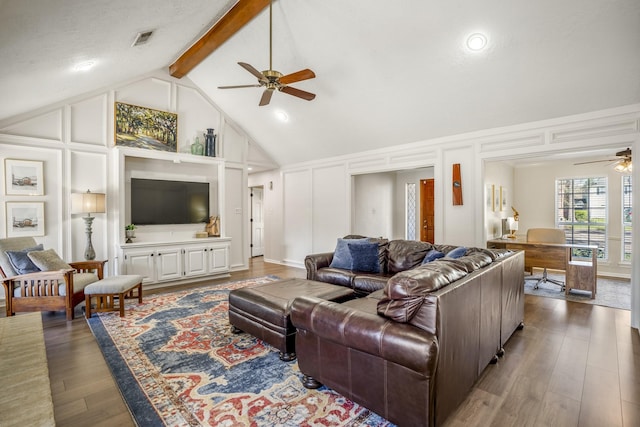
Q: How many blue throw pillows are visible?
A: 5